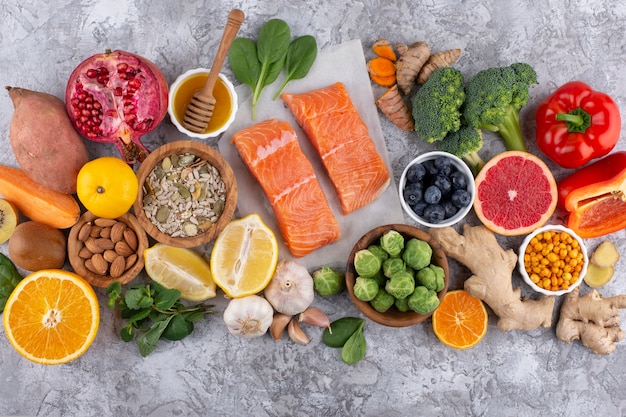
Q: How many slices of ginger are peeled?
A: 2